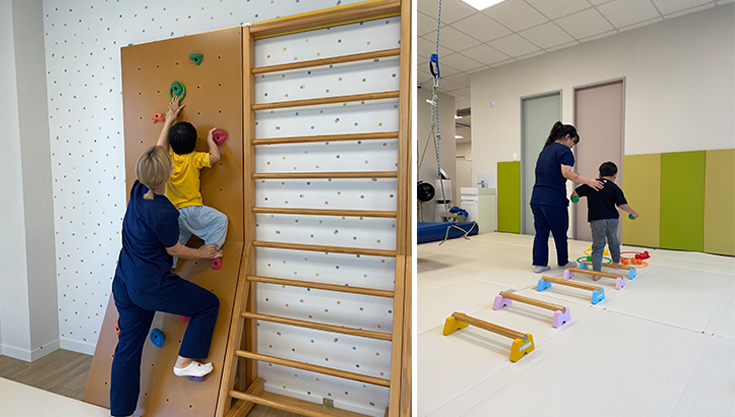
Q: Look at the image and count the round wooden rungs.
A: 10